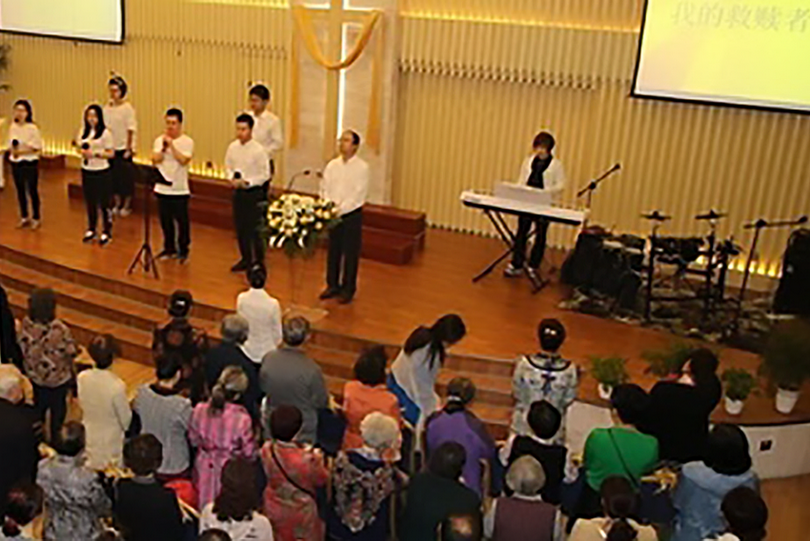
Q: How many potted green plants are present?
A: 4